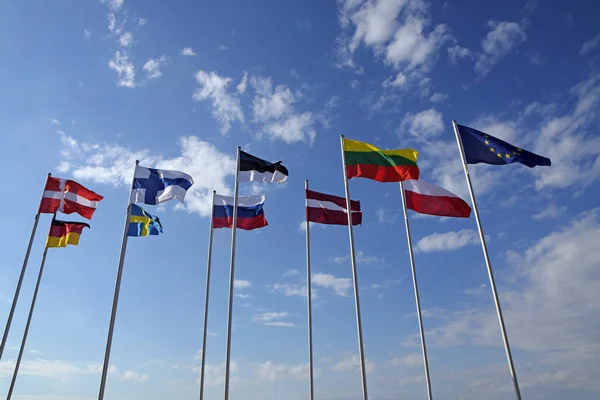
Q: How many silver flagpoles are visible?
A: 9